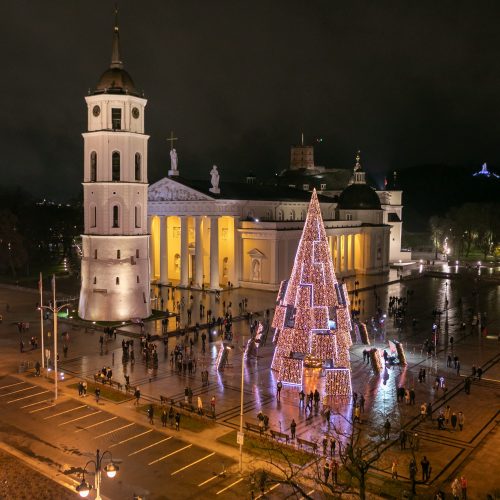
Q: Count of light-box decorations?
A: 6